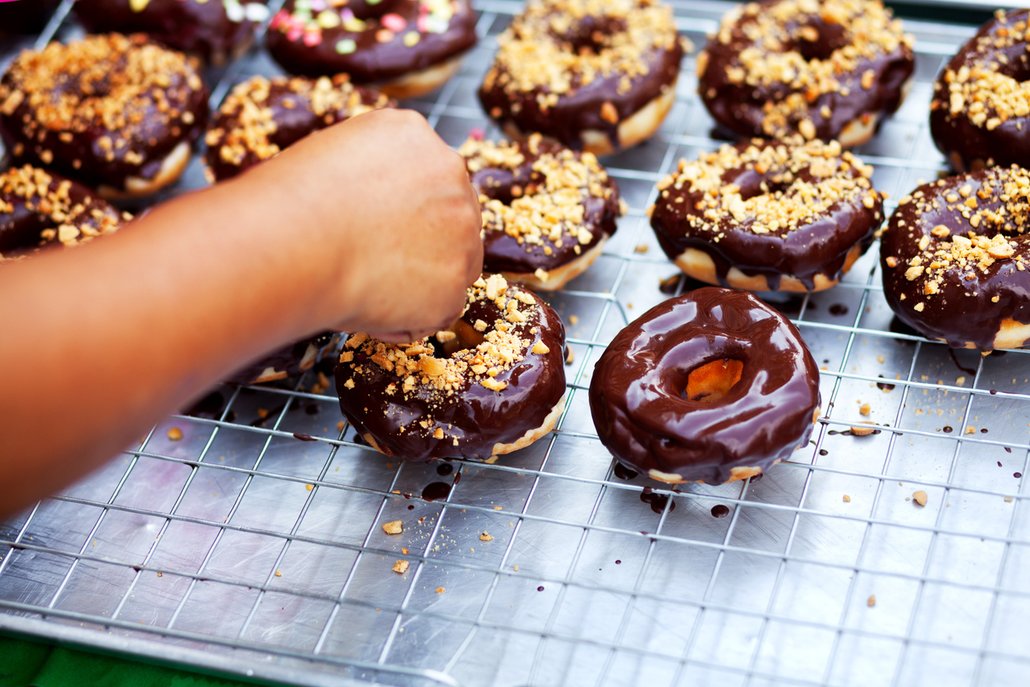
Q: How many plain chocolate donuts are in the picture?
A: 1